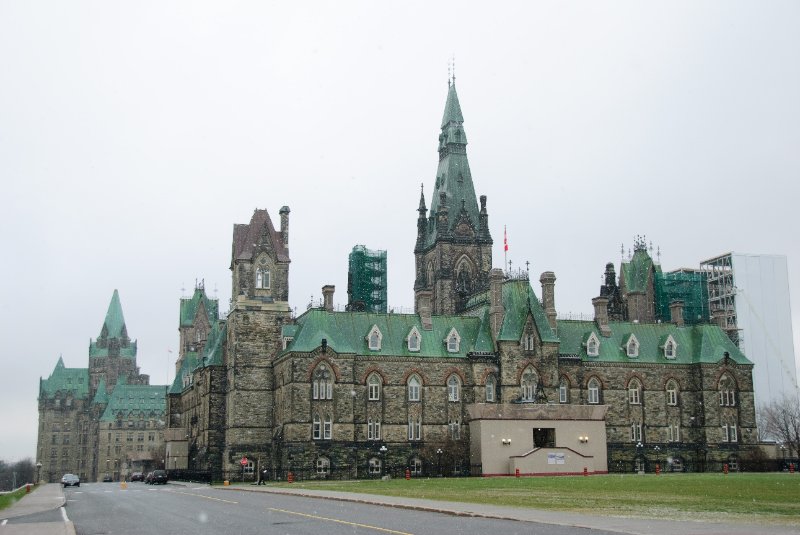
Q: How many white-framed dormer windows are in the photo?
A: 6